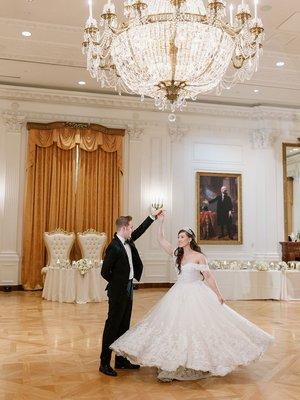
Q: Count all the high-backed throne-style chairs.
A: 2